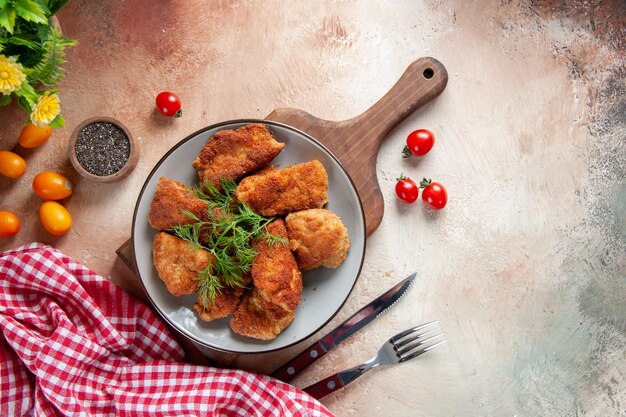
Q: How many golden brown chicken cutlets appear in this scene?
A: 8